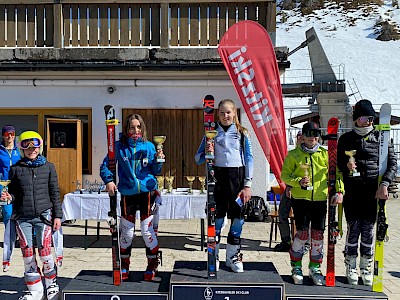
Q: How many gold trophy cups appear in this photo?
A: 9